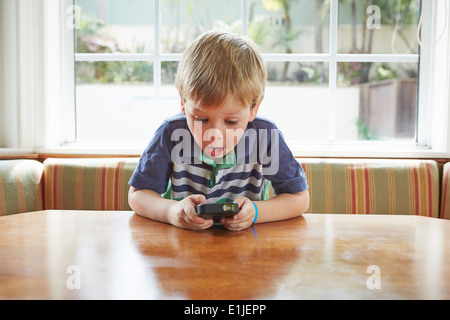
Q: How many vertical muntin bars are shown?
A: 3